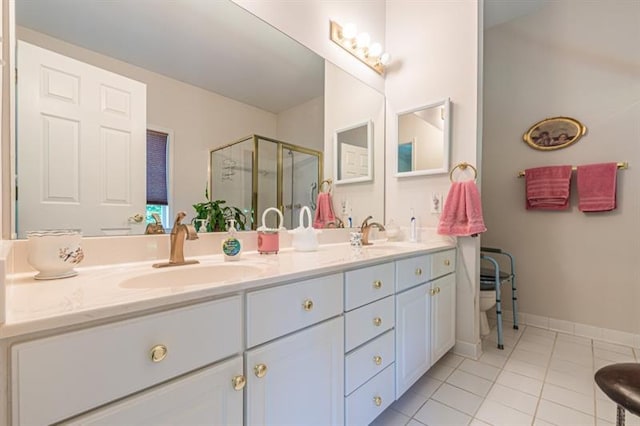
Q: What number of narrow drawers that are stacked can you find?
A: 4